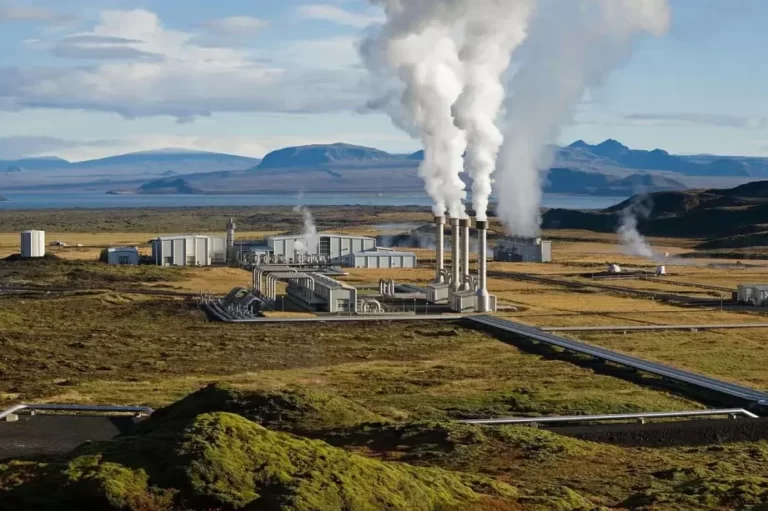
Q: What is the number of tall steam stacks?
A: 4